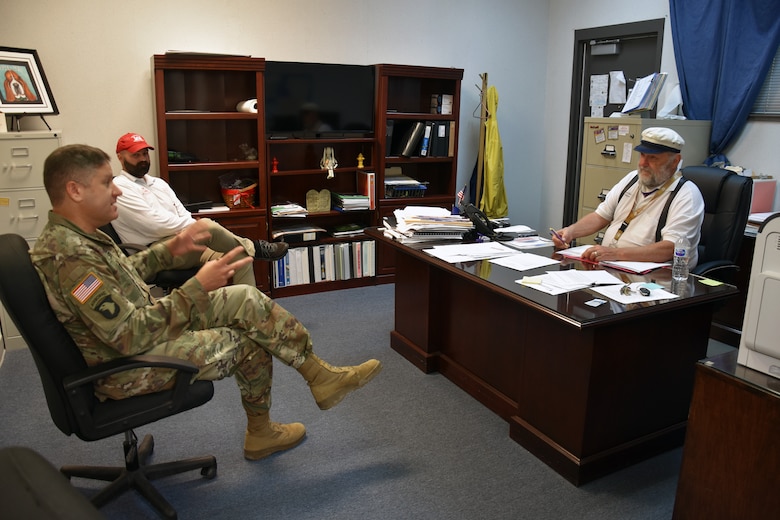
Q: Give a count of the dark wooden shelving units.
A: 3